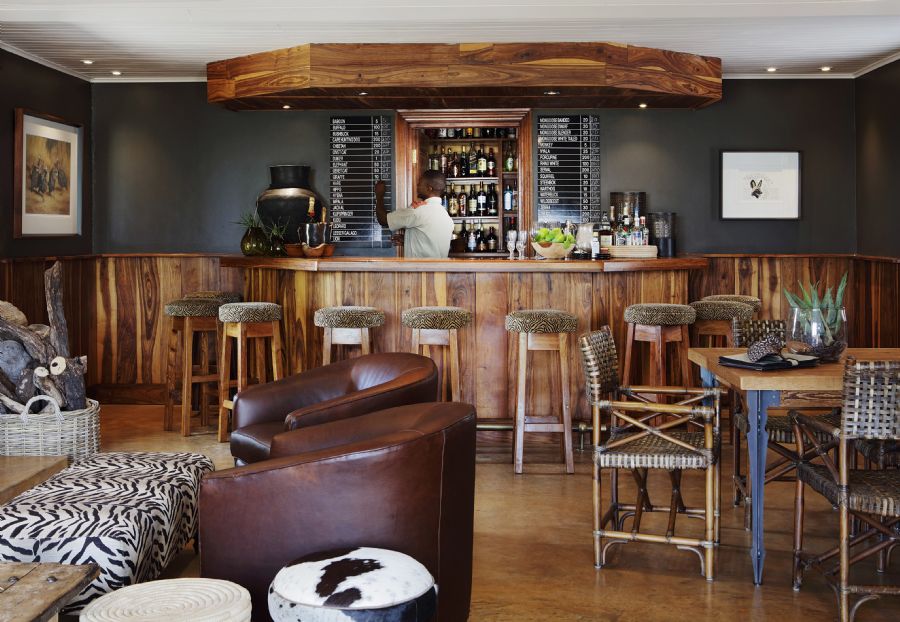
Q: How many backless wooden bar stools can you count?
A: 9